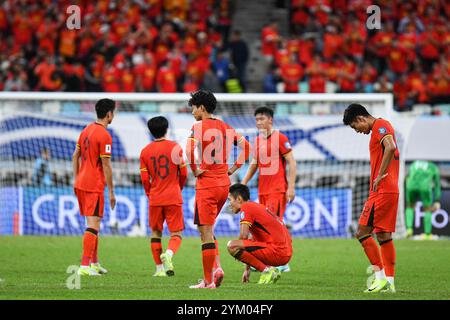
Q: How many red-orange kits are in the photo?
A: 6